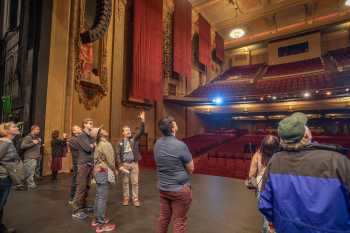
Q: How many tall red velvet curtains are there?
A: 4